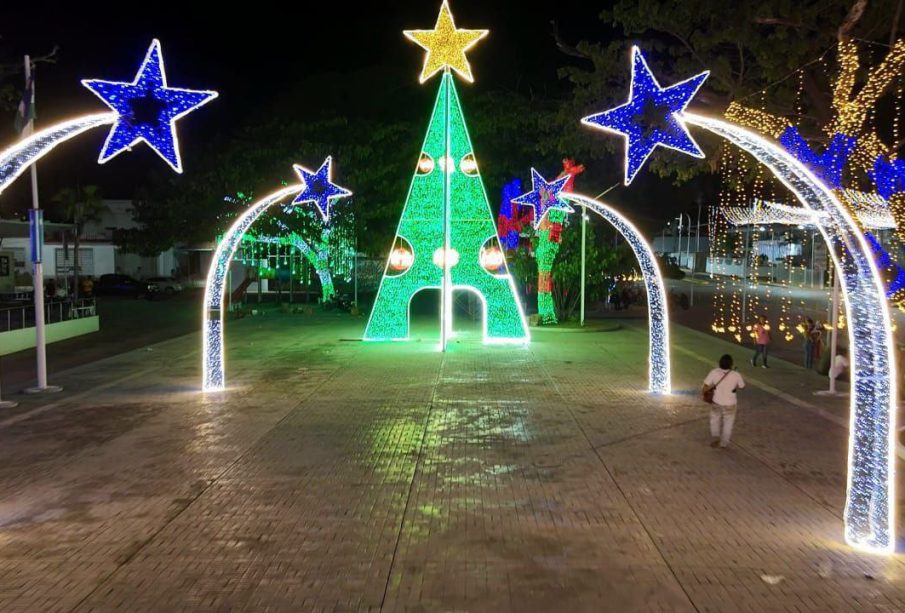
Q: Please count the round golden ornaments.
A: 6